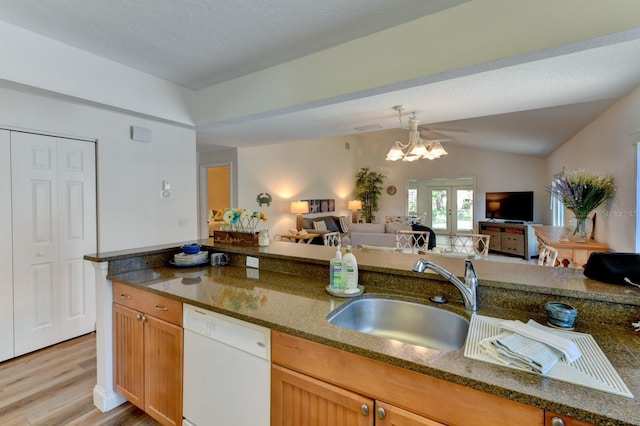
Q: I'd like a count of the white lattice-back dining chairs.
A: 4